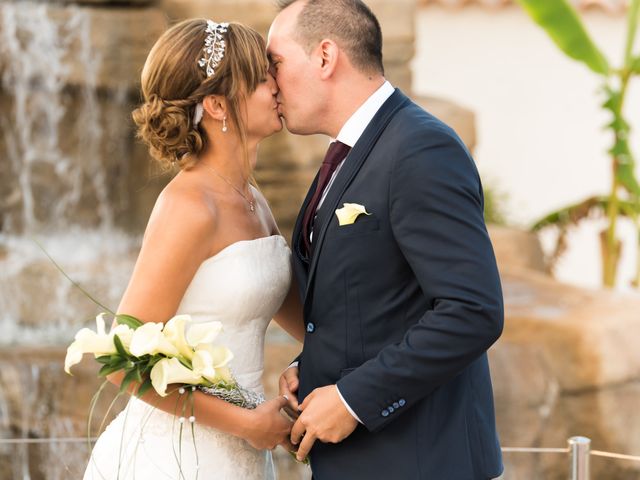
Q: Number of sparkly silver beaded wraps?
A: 1